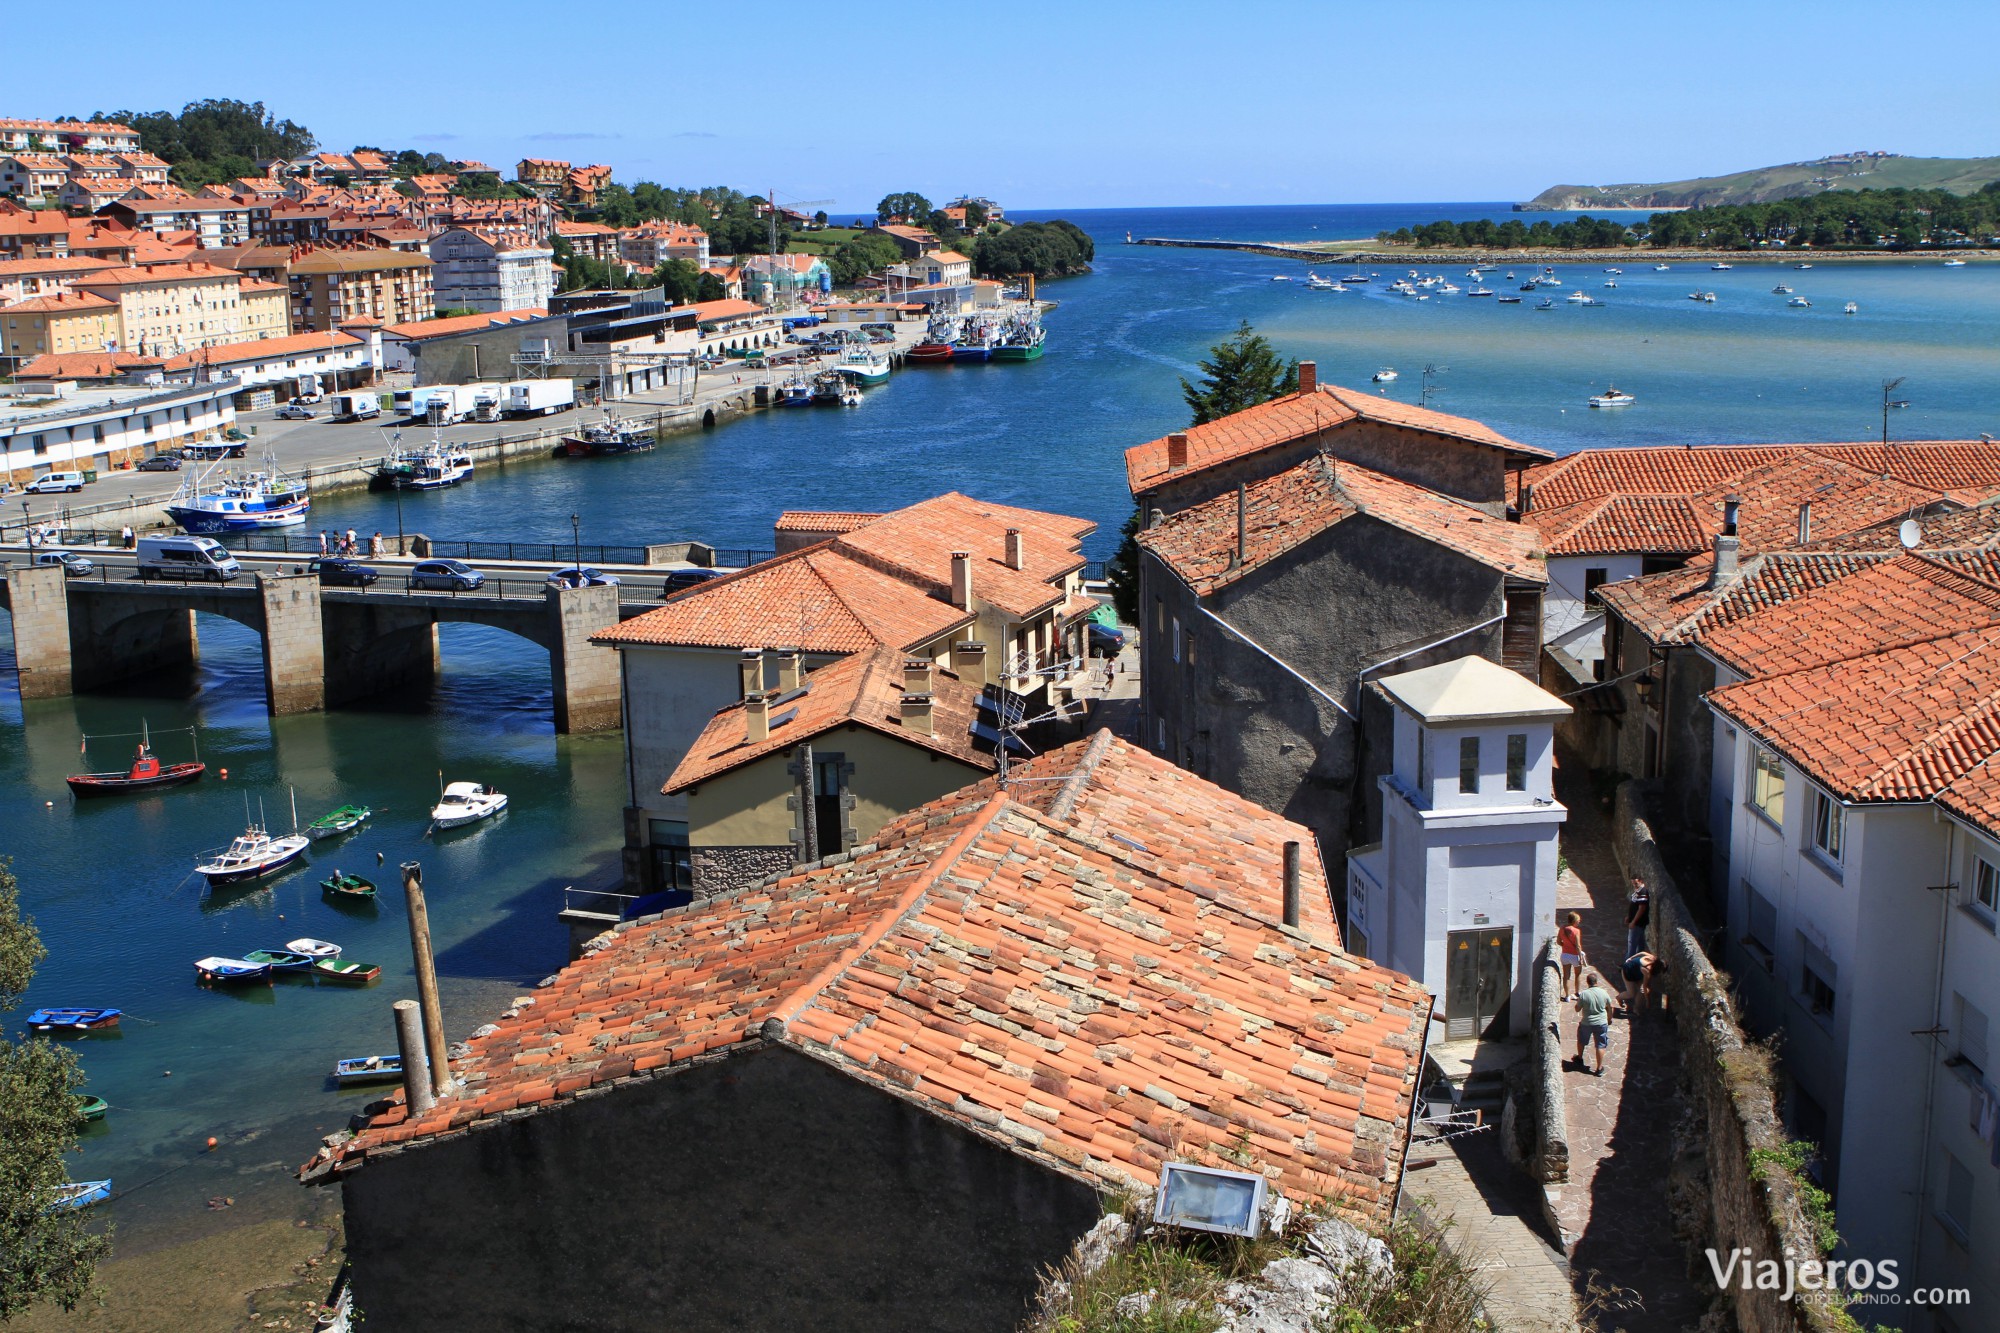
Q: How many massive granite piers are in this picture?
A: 3